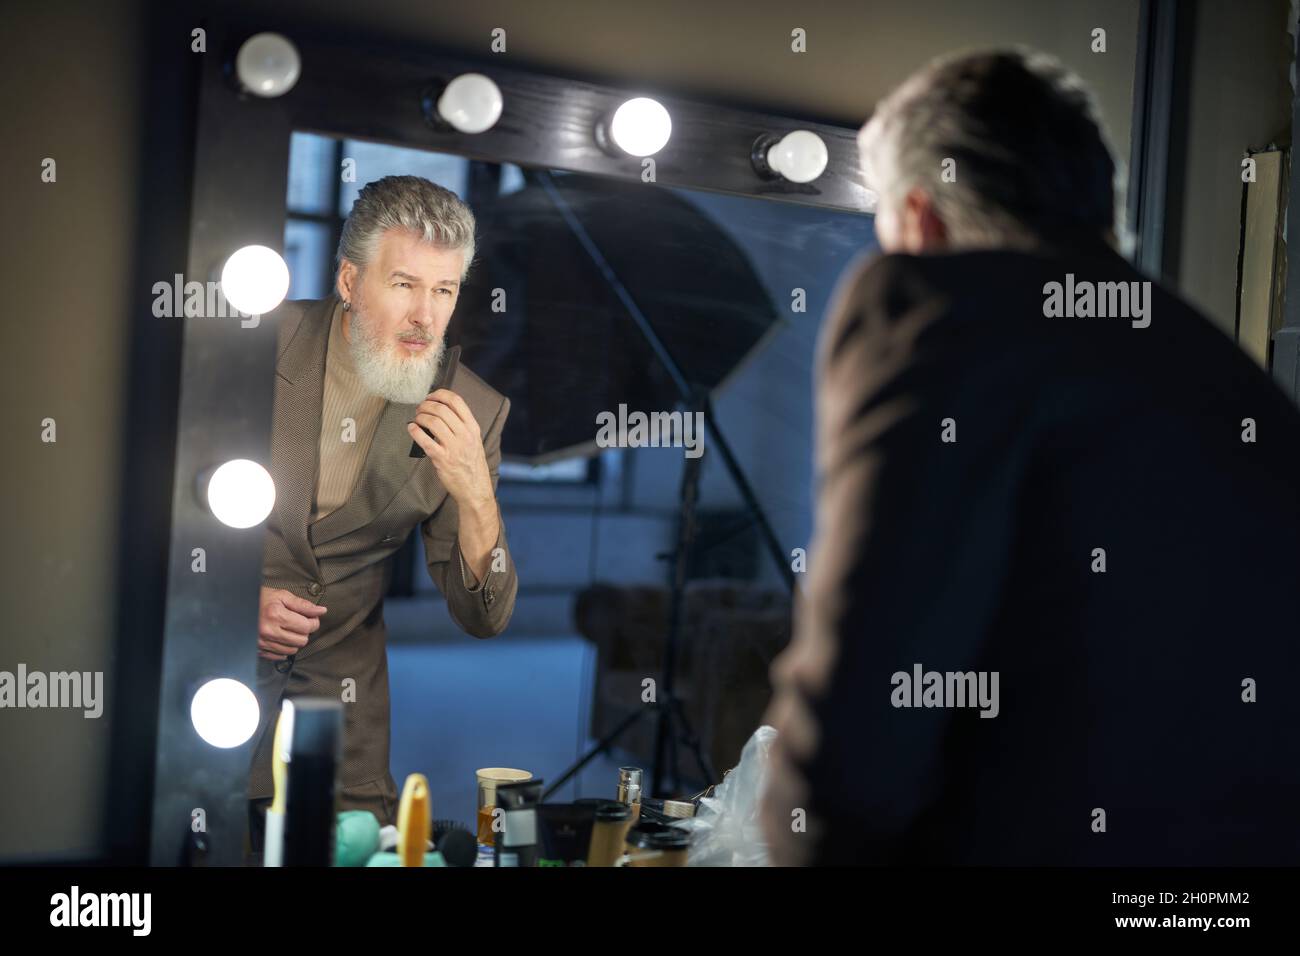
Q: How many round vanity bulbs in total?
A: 7